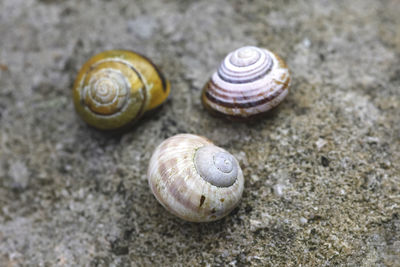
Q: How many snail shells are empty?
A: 3